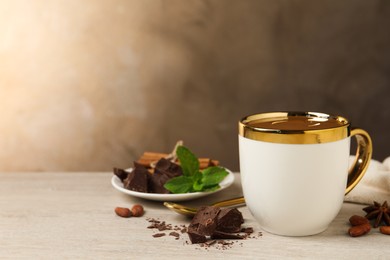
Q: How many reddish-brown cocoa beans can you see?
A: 5